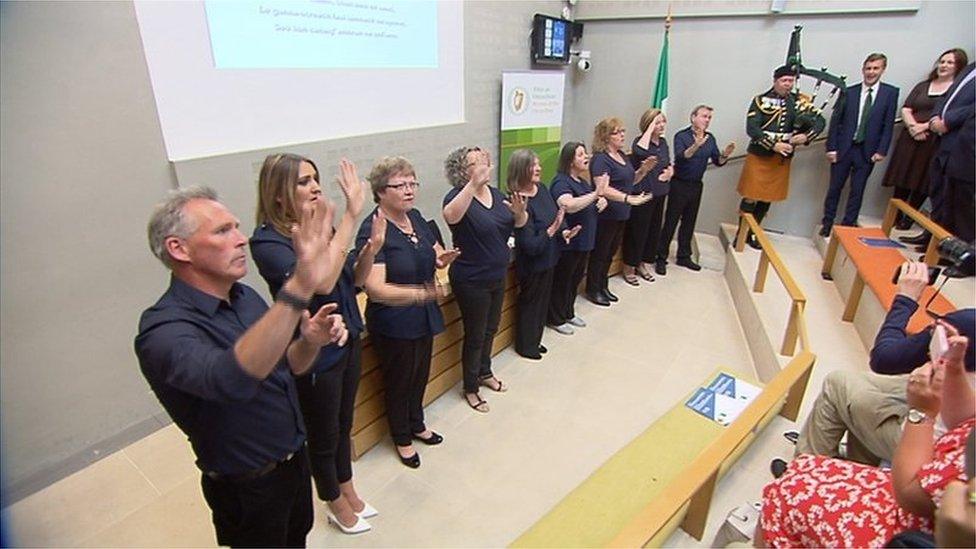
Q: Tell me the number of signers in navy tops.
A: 9